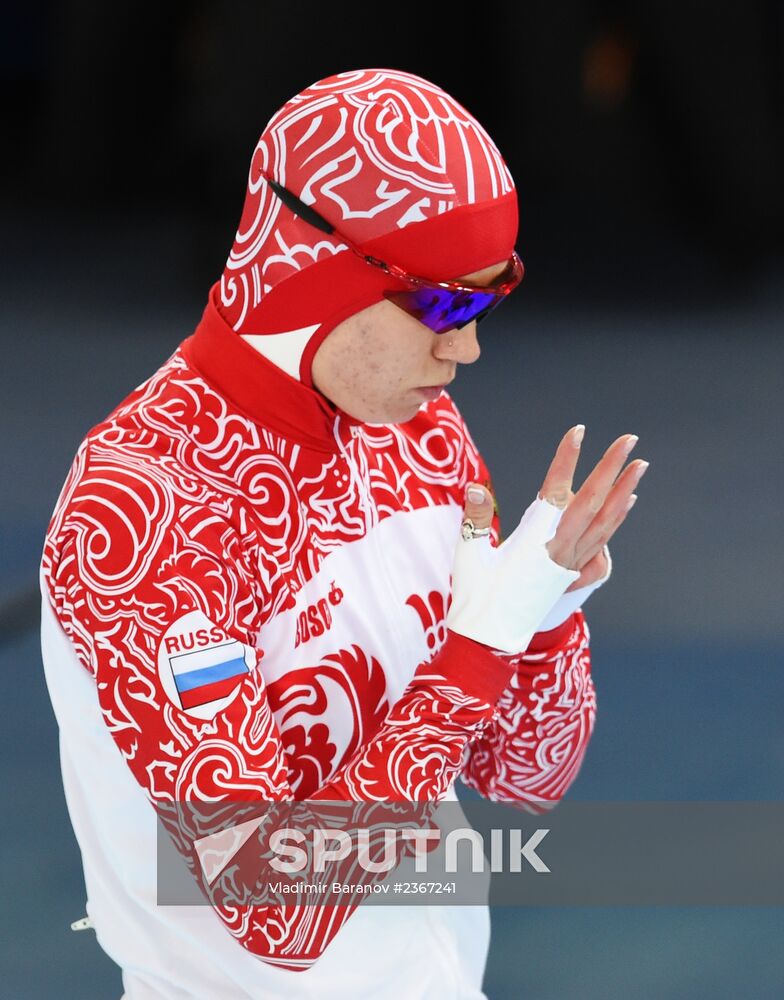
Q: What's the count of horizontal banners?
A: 1